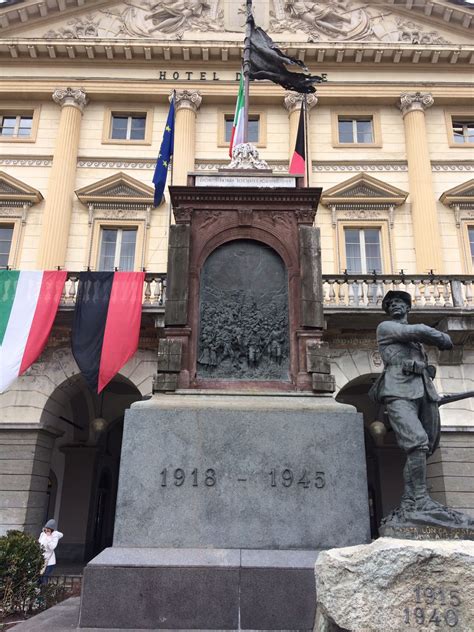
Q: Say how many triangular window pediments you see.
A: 4